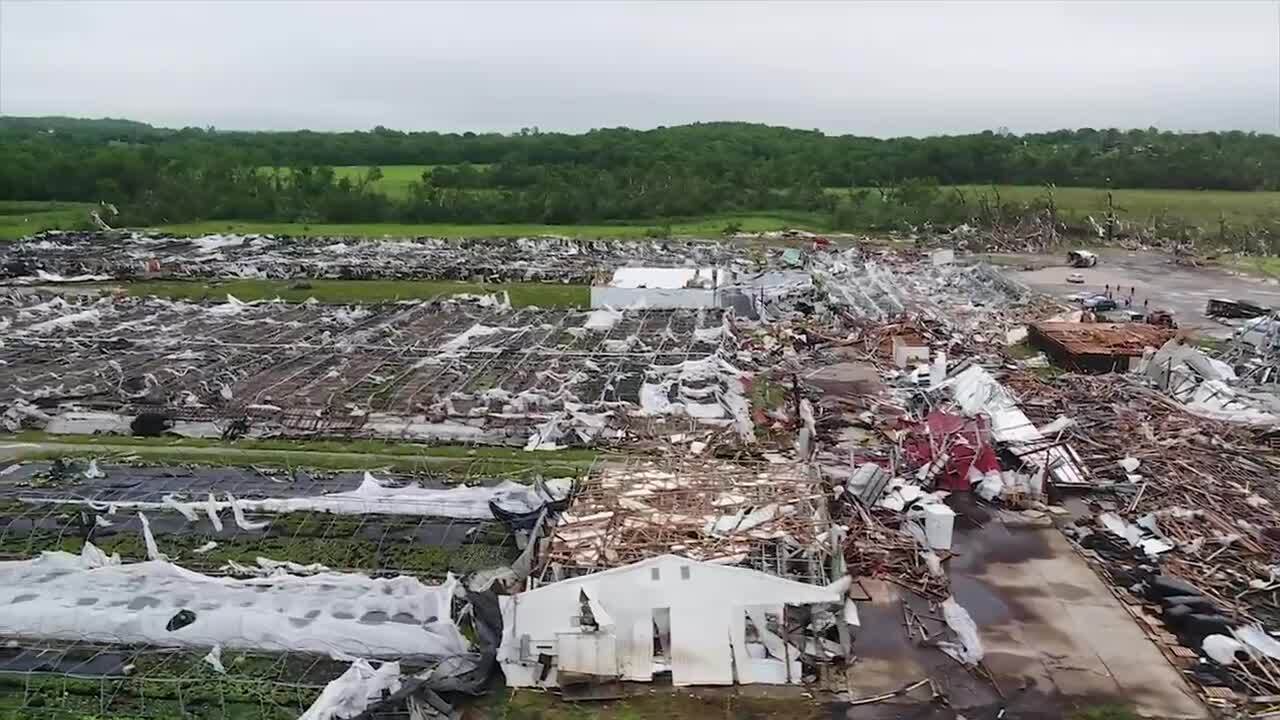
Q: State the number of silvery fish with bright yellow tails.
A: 0